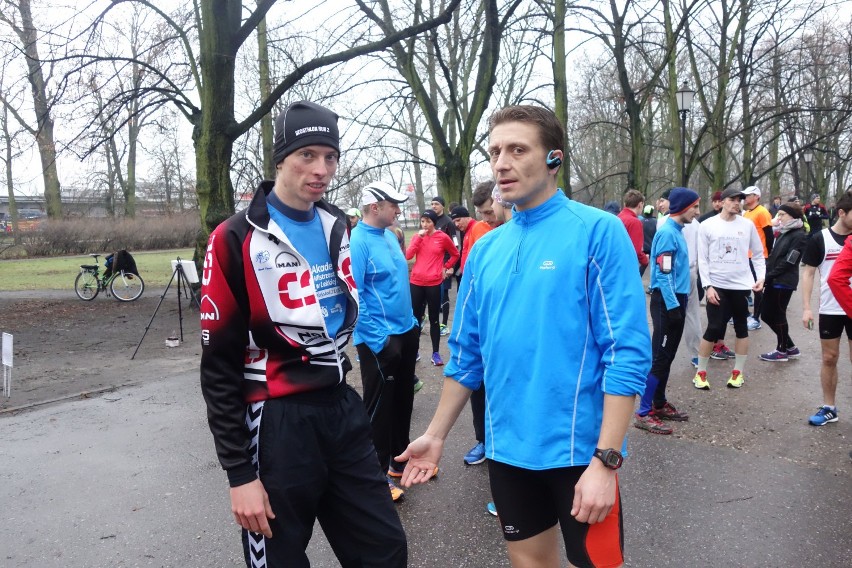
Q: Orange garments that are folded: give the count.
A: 0